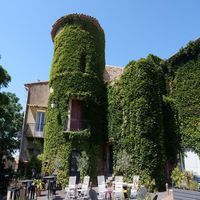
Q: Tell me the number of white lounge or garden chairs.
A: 5